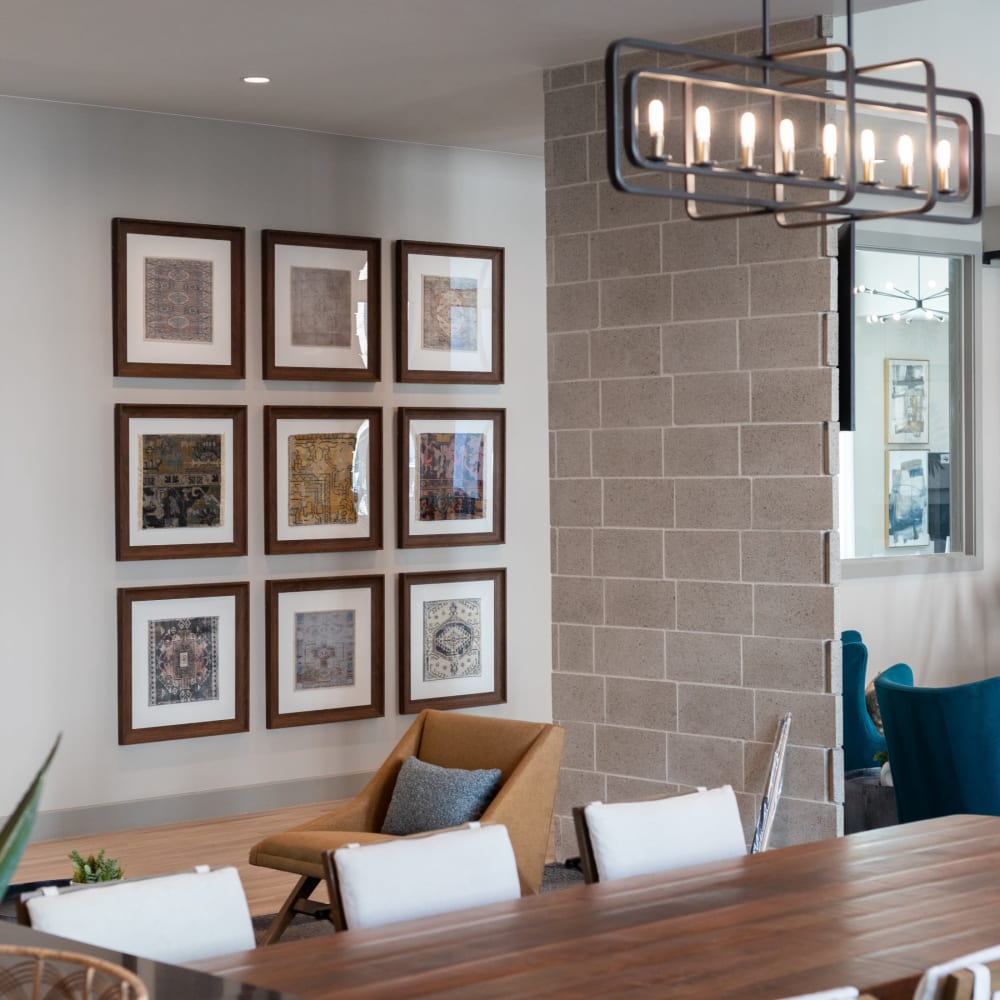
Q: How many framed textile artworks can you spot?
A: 9